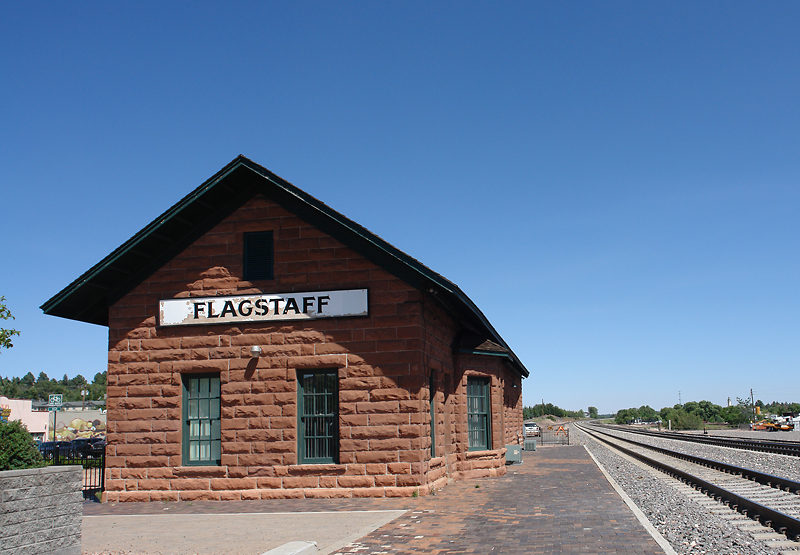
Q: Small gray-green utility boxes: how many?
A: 2